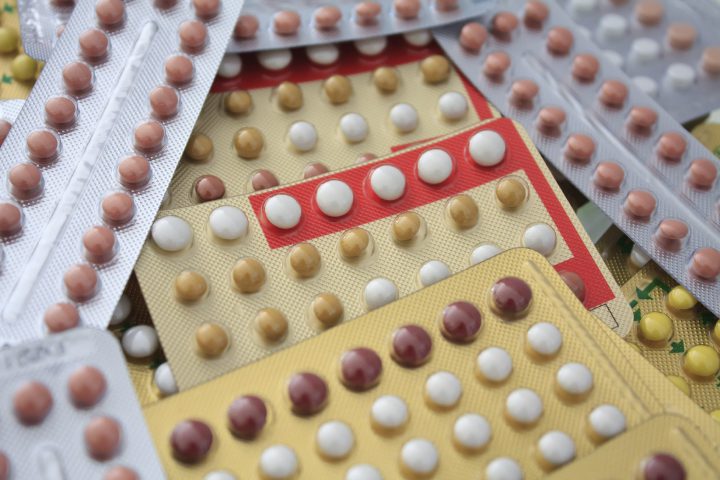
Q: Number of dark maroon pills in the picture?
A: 8